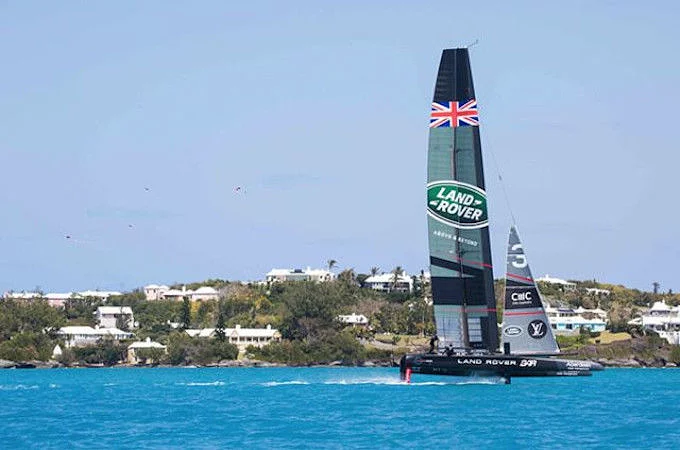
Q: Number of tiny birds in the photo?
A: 4